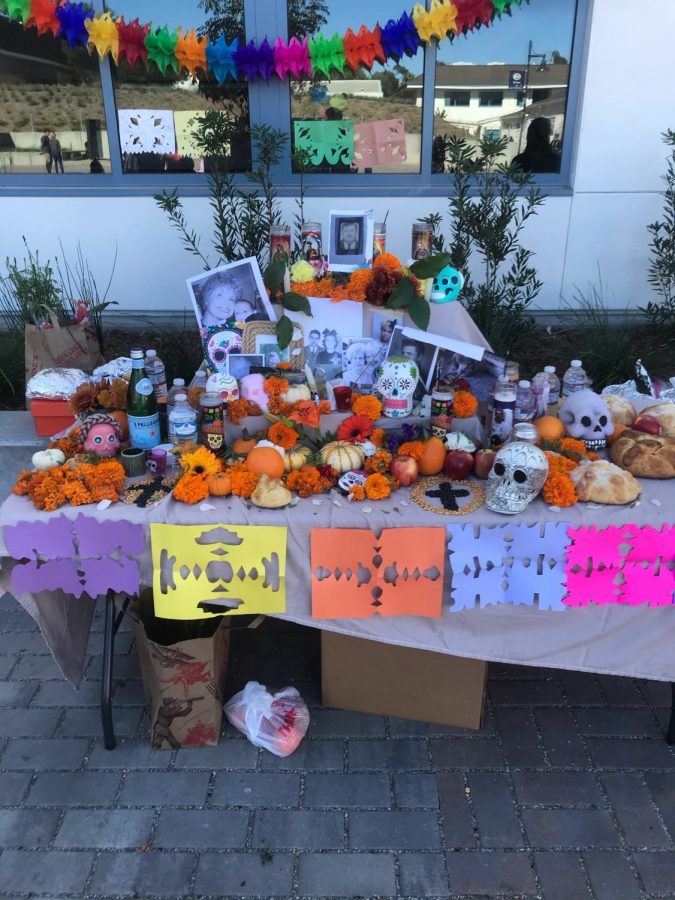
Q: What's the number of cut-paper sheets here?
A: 9